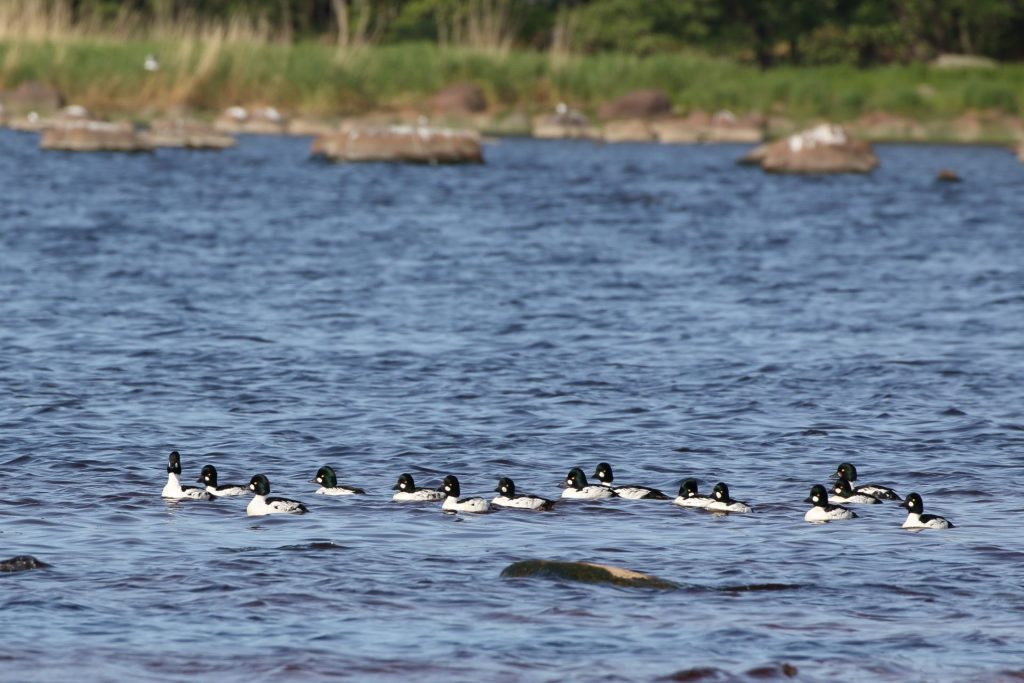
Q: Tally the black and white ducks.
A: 15